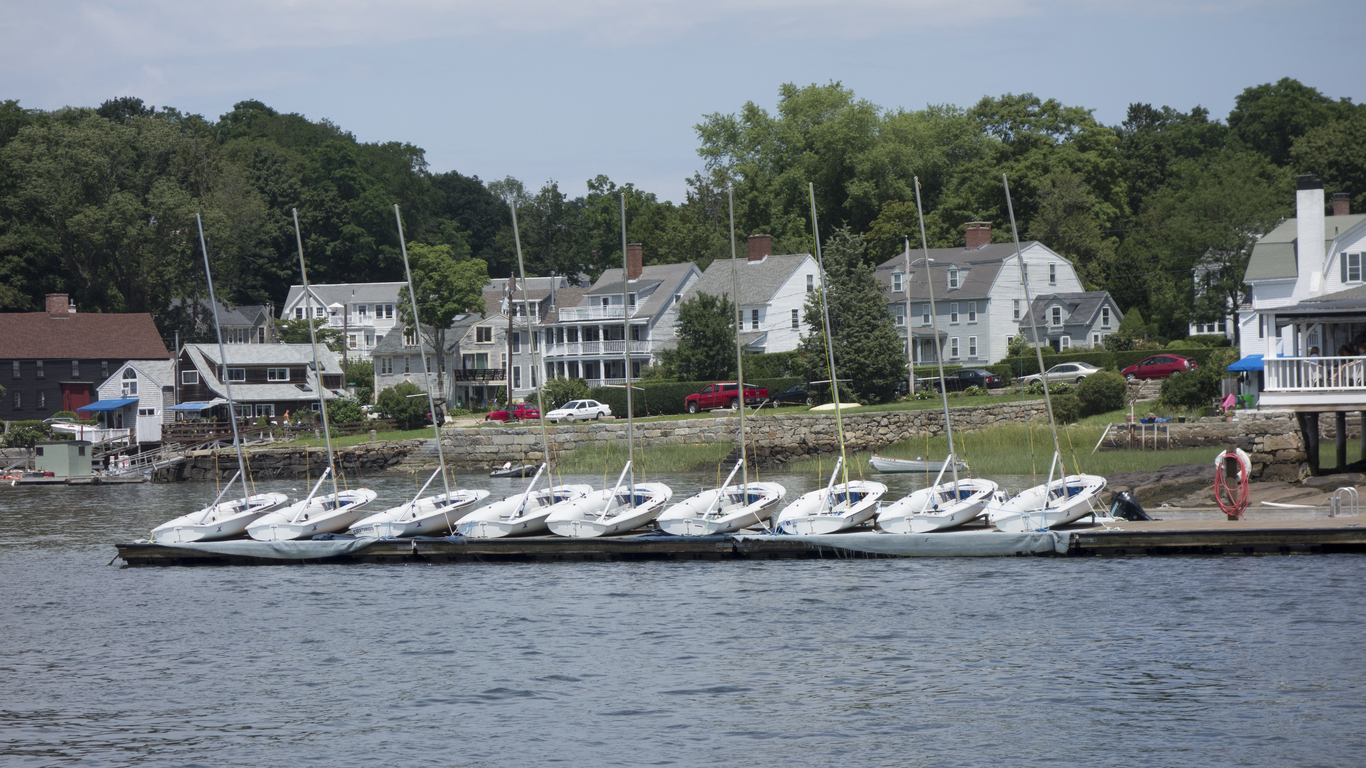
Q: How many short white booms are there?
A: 9